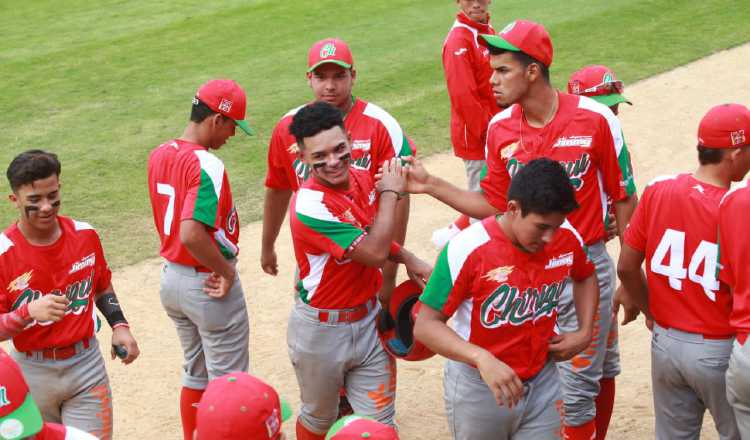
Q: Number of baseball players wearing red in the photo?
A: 13